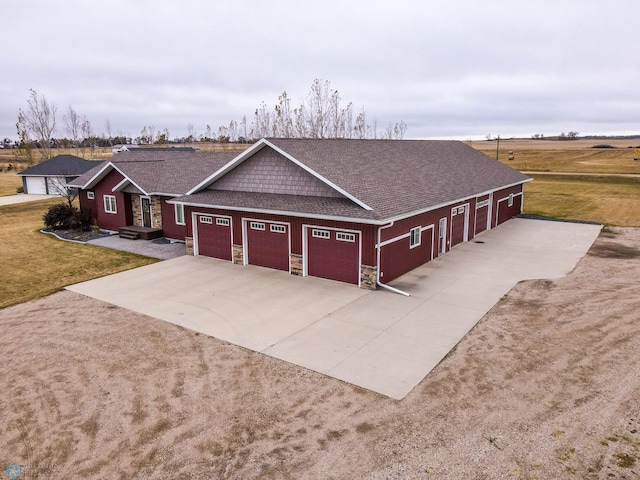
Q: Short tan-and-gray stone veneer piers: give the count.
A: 4